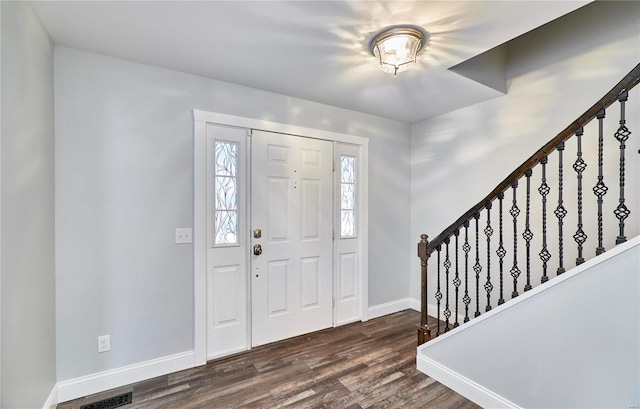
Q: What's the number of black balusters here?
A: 14